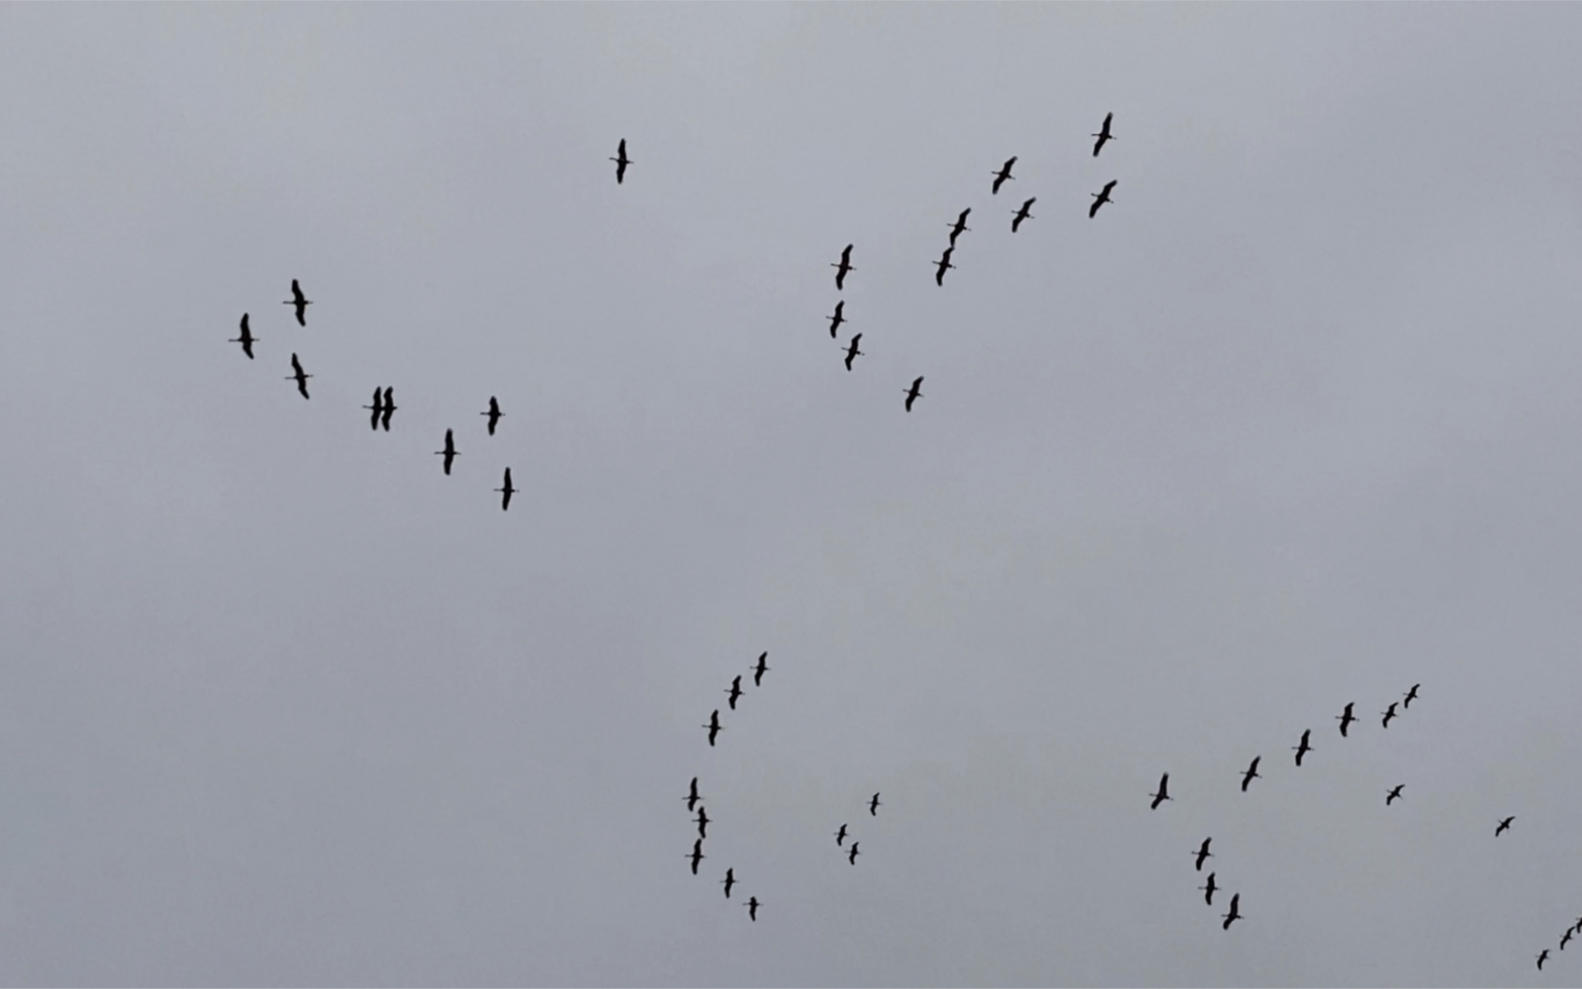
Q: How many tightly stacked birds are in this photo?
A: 2